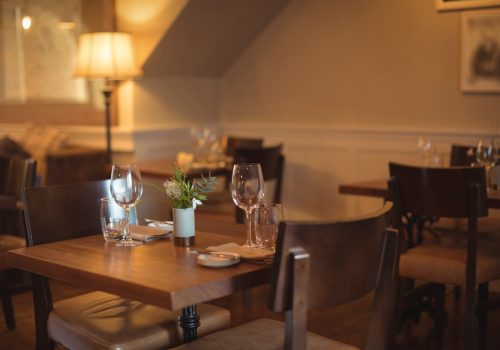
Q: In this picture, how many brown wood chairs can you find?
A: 7